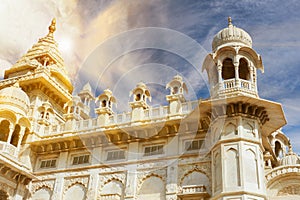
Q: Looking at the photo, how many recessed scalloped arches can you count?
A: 5